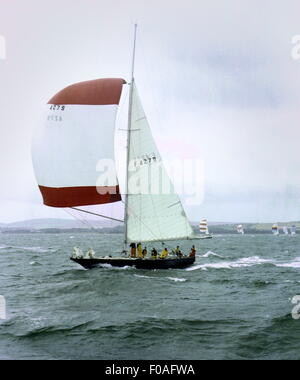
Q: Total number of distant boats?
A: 5